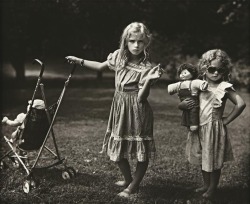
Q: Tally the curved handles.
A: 2